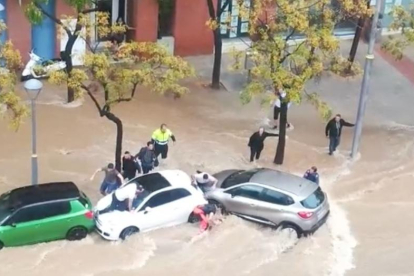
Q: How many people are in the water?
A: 11